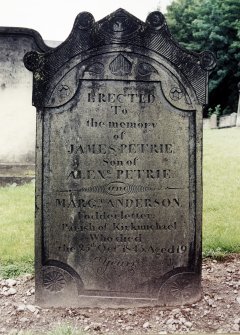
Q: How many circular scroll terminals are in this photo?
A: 4